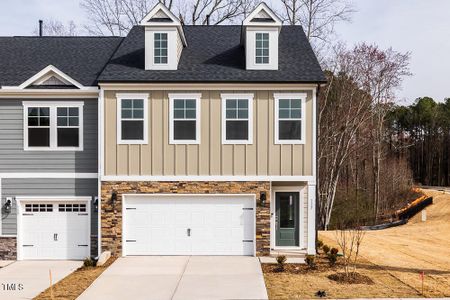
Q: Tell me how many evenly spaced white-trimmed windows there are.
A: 4